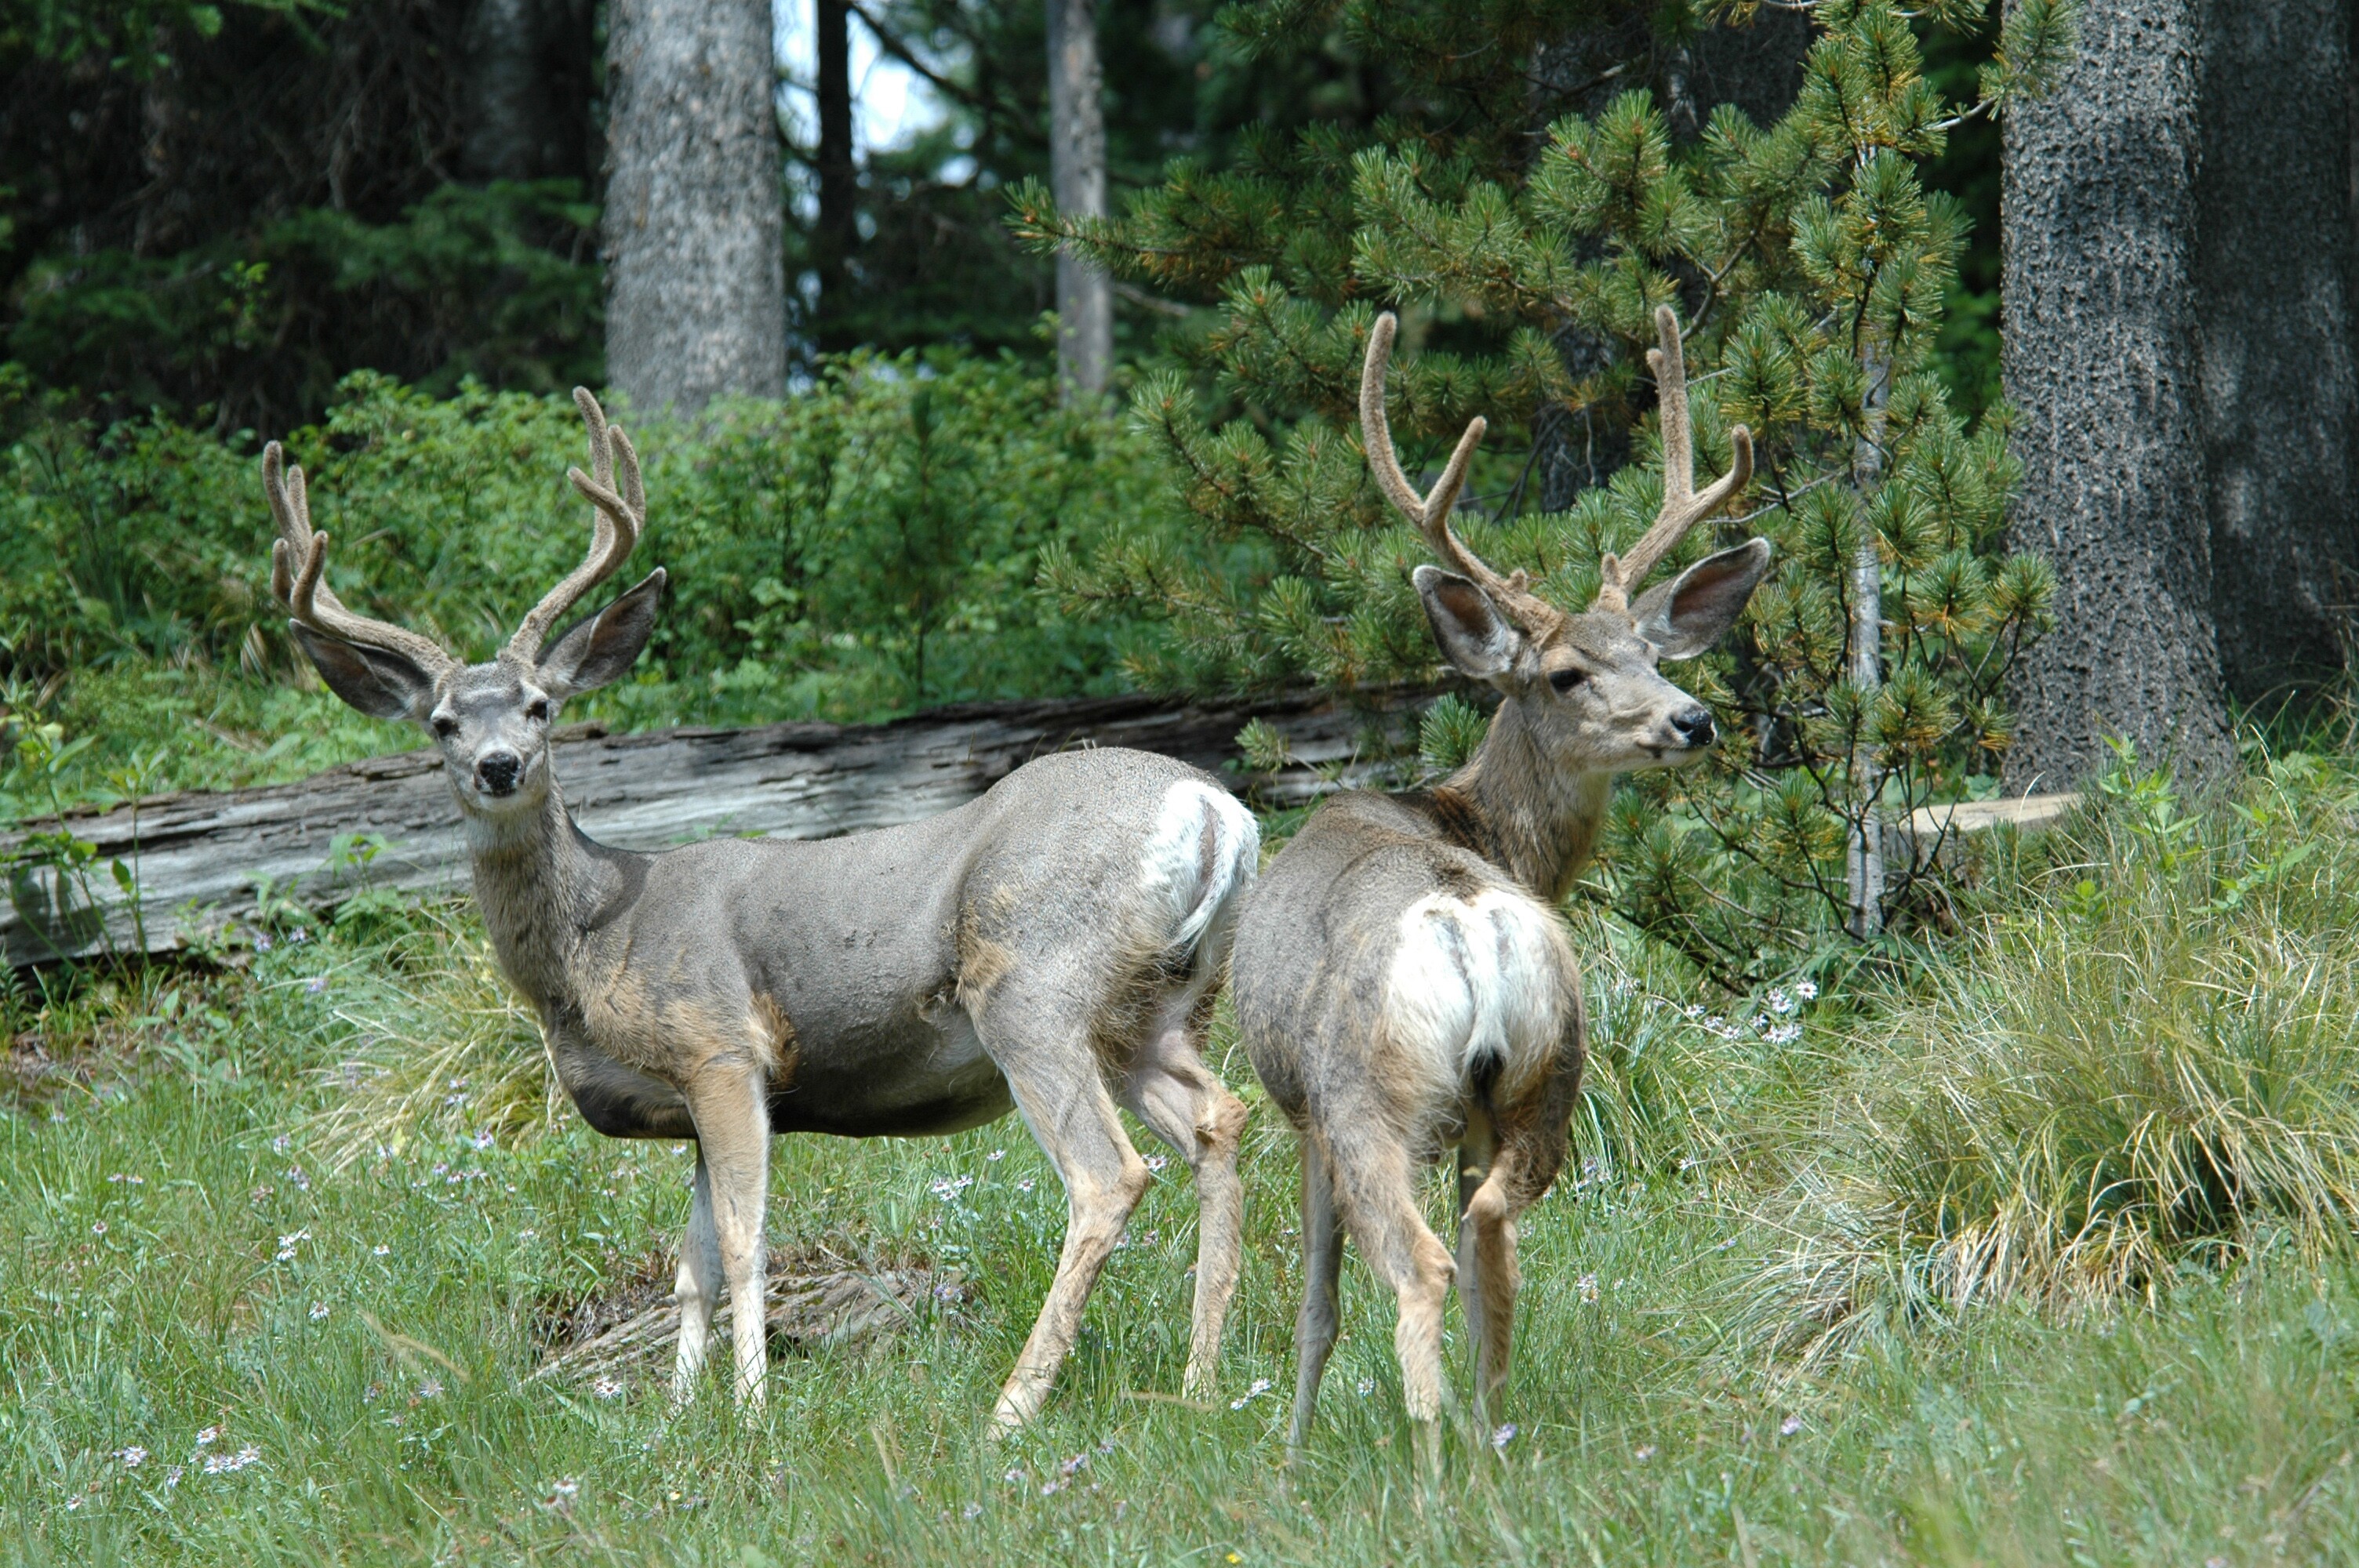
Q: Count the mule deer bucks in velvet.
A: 2